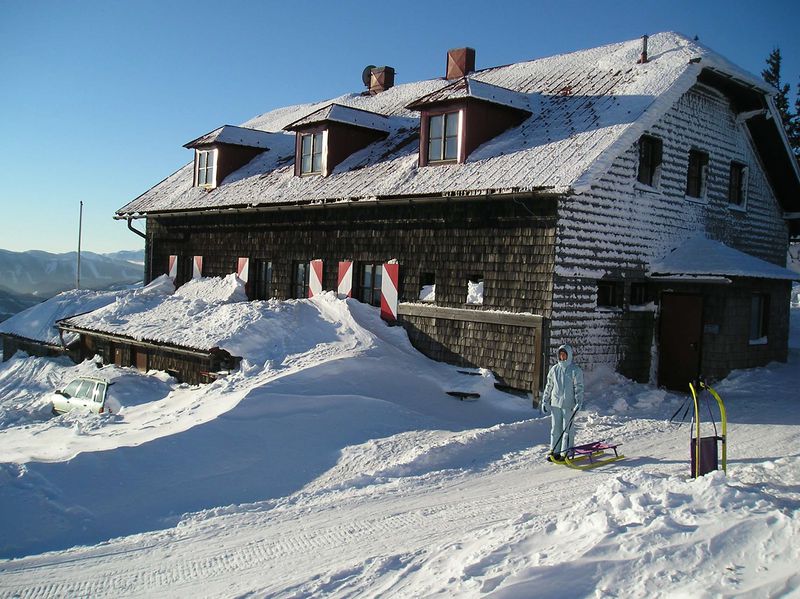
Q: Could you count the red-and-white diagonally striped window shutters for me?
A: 6